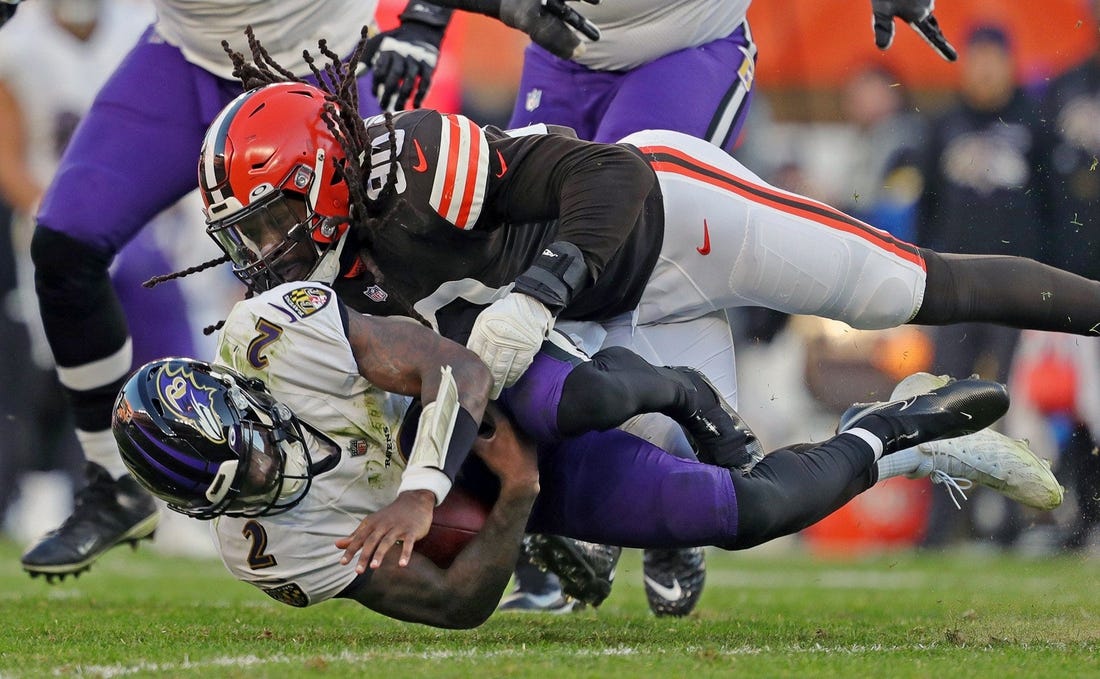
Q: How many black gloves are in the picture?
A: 3